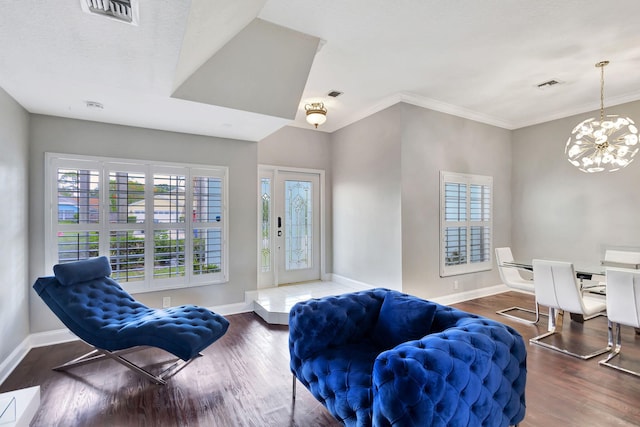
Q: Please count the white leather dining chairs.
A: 4